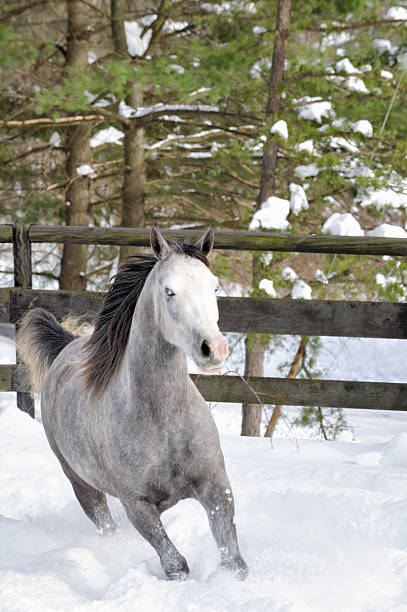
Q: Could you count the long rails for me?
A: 3